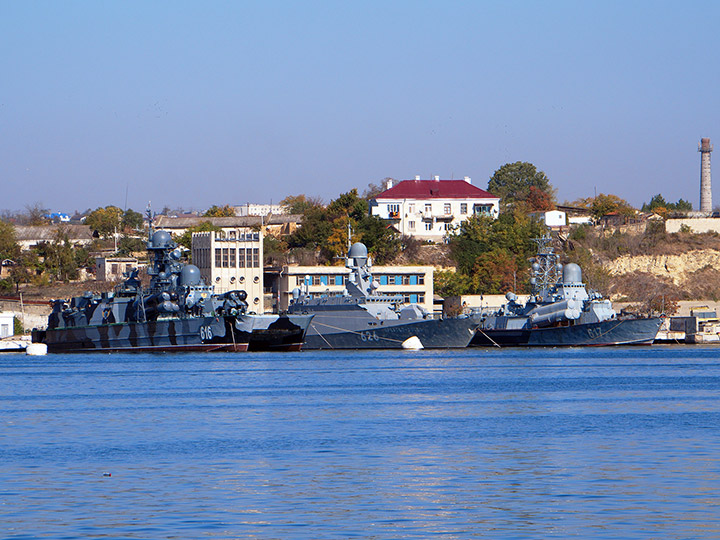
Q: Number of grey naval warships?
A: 3